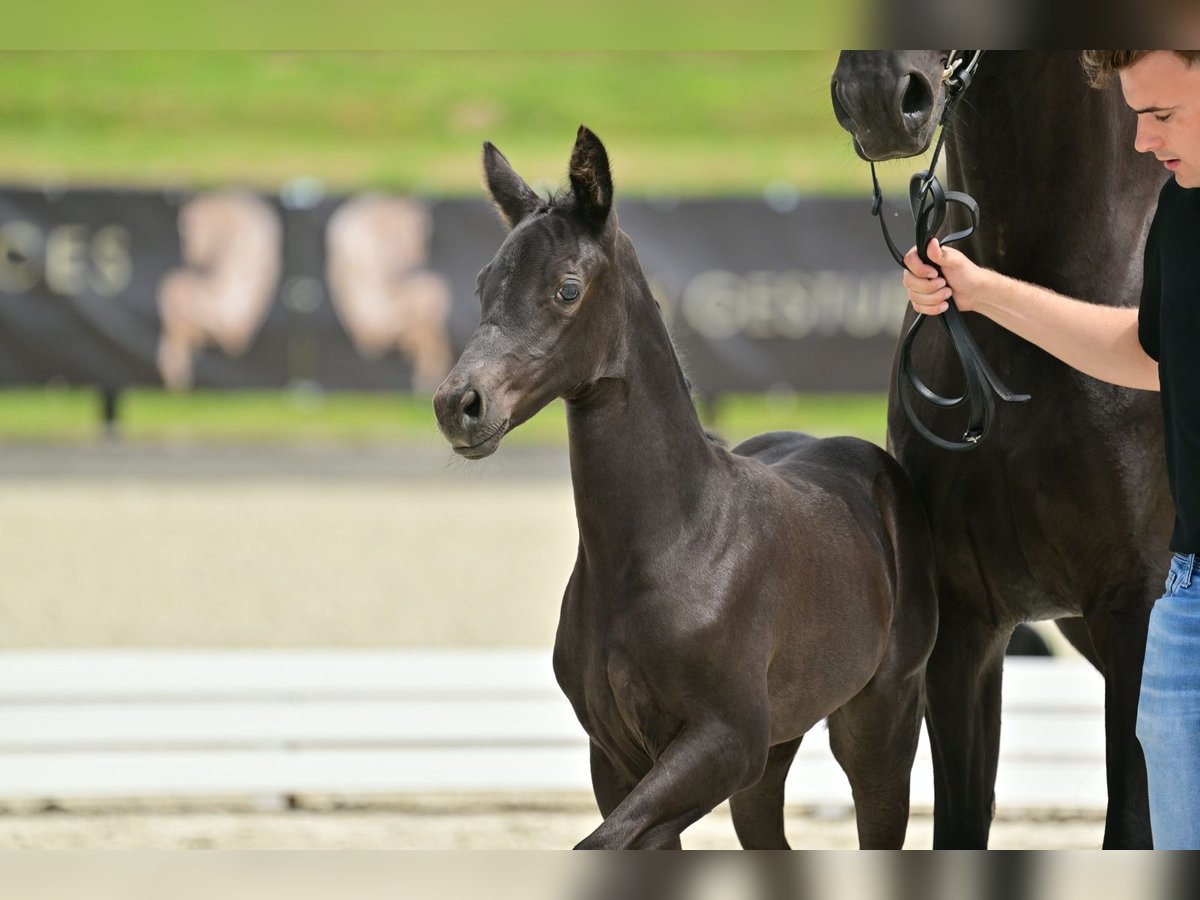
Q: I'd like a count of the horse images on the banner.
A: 2